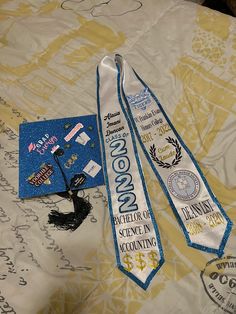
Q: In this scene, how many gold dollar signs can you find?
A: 3